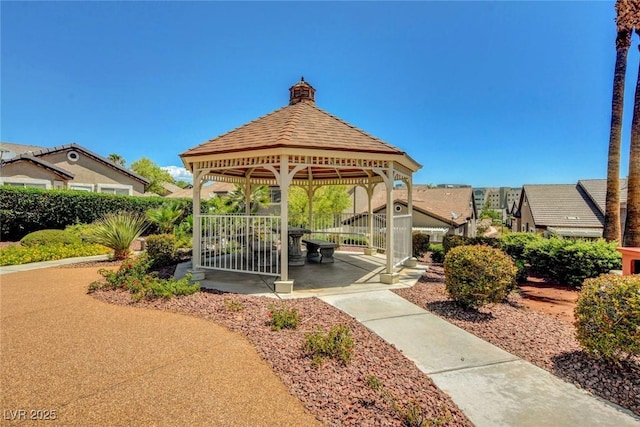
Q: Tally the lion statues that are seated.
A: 0